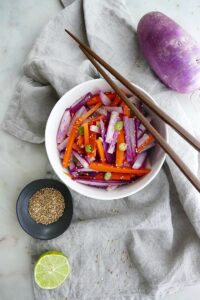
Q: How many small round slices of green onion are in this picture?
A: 4